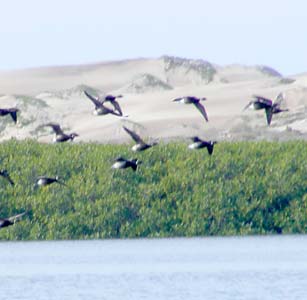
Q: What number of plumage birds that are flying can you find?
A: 13